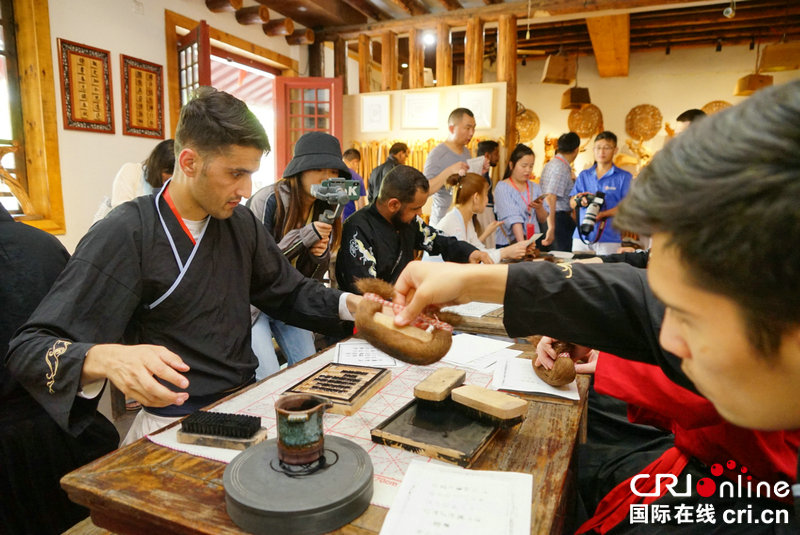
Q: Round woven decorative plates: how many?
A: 4